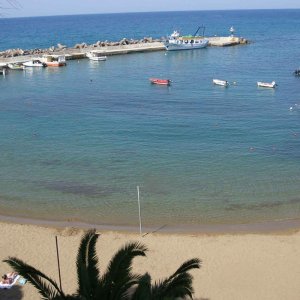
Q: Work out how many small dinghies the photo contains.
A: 3